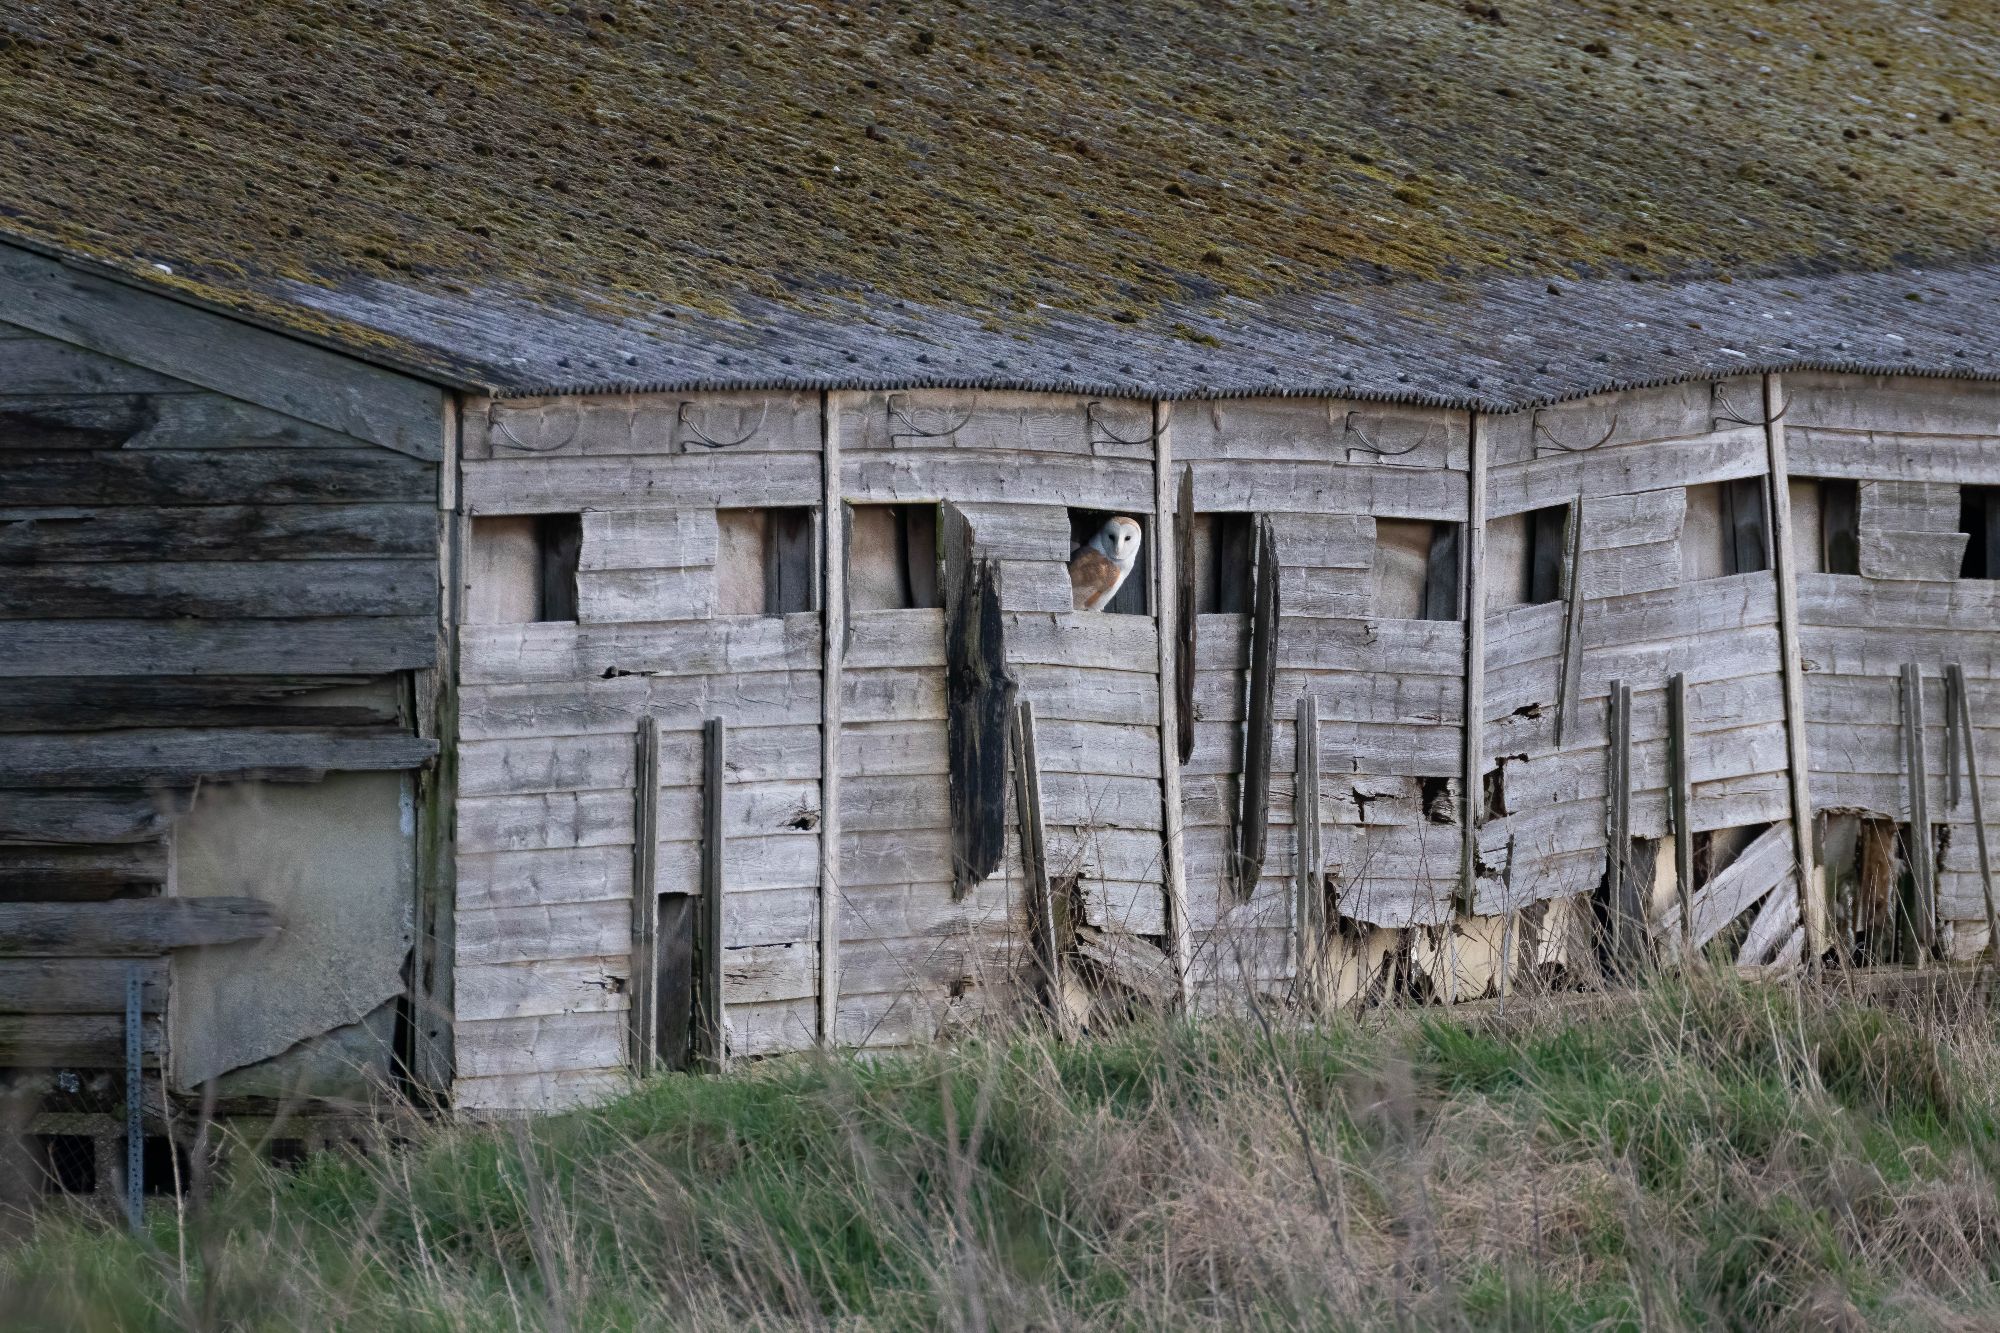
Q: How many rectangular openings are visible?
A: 10